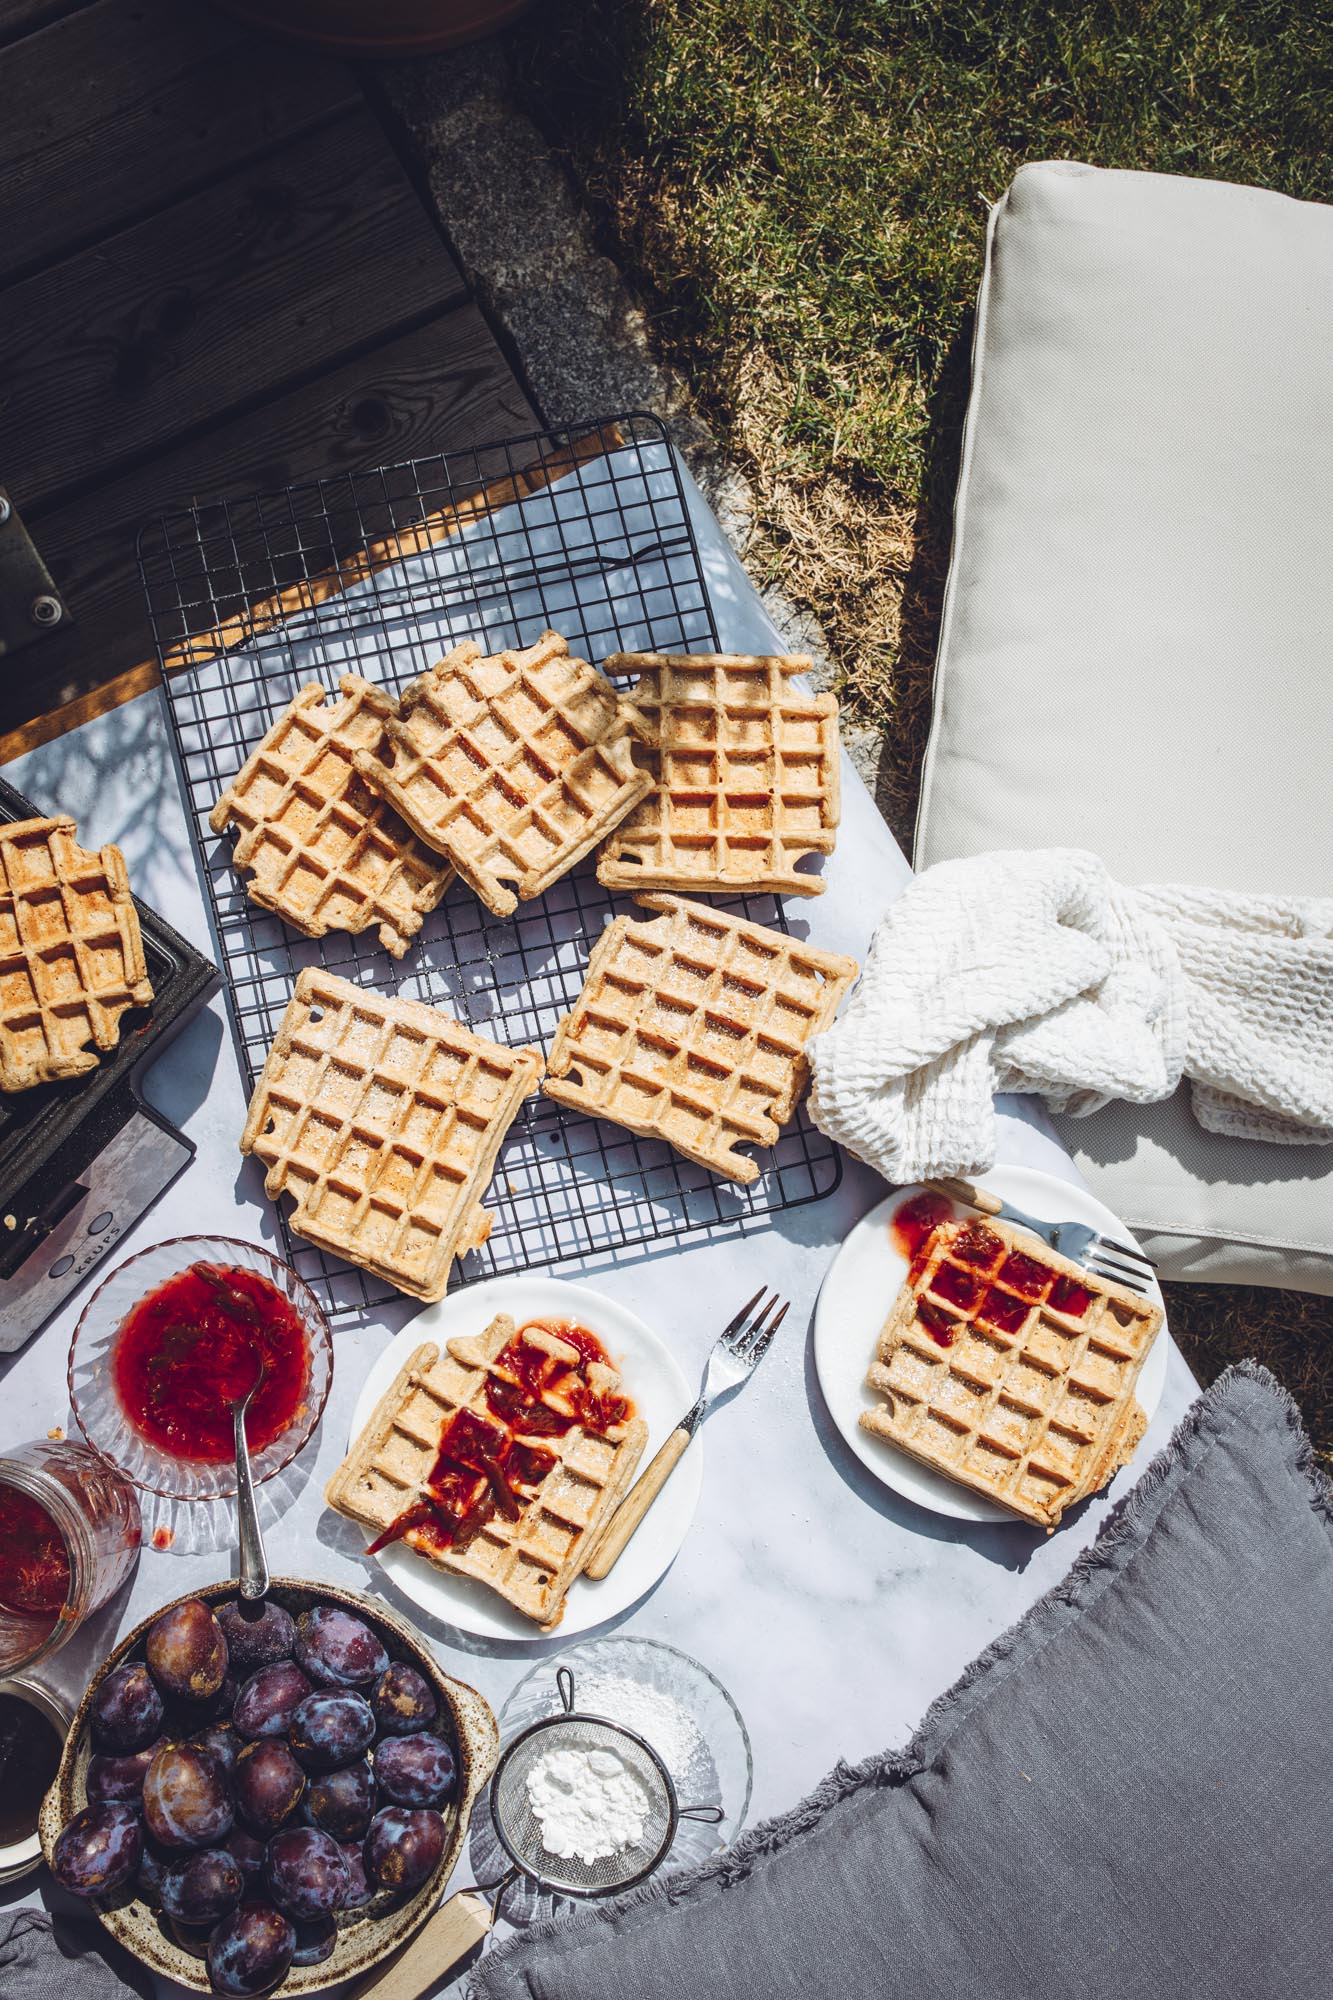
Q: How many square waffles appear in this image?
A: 8